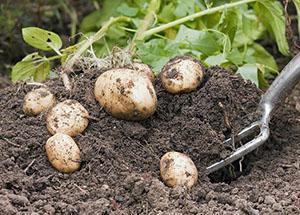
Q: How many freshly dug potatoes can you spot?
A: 7